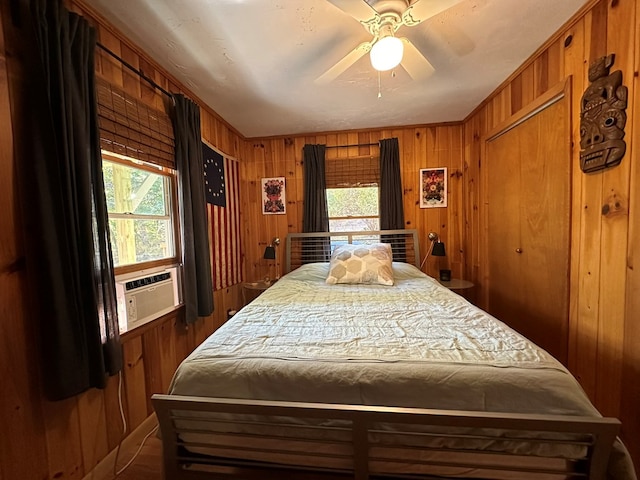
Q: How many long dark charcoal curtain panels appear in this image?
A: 4